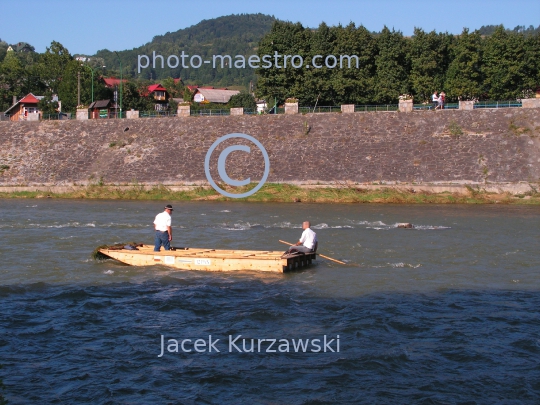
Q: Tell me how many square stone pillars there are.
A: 10